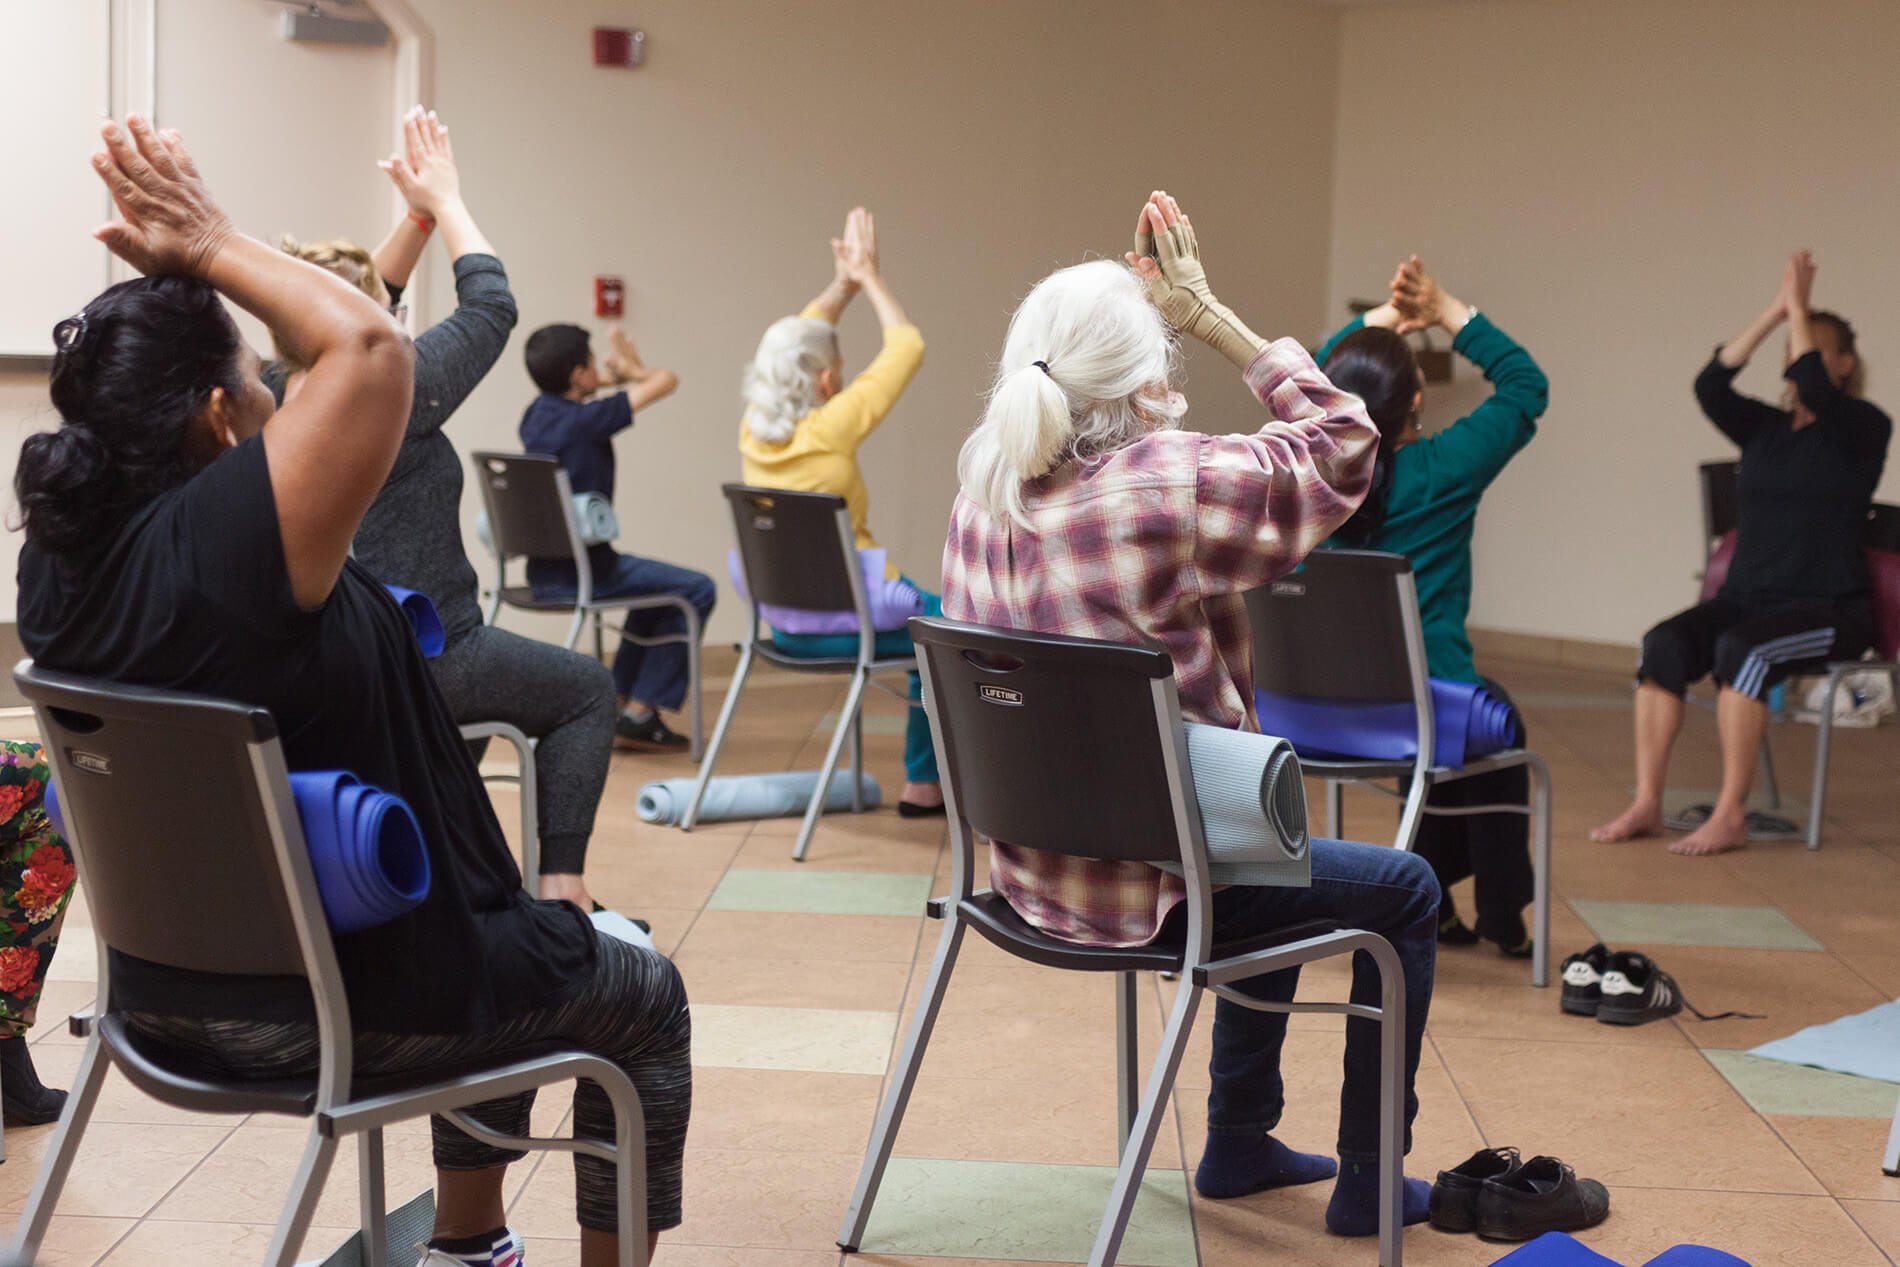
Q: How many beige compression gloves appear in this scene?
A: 2